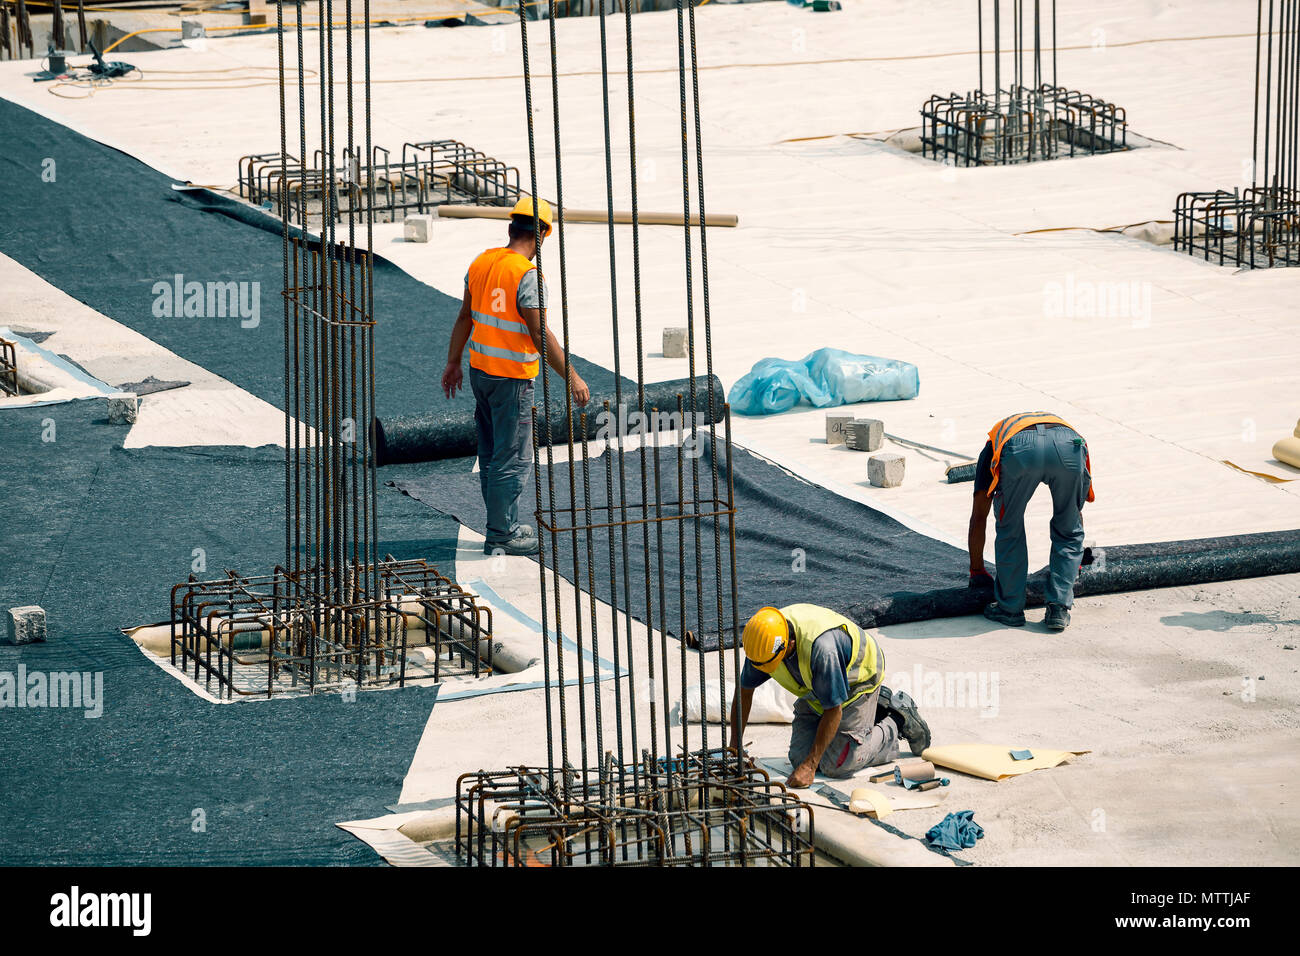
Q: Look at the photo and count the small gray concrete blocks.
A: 7